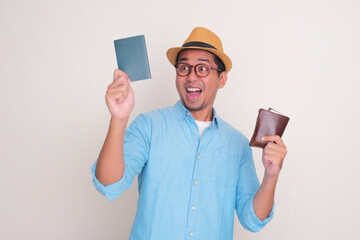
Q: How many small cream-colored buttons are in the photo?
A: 6